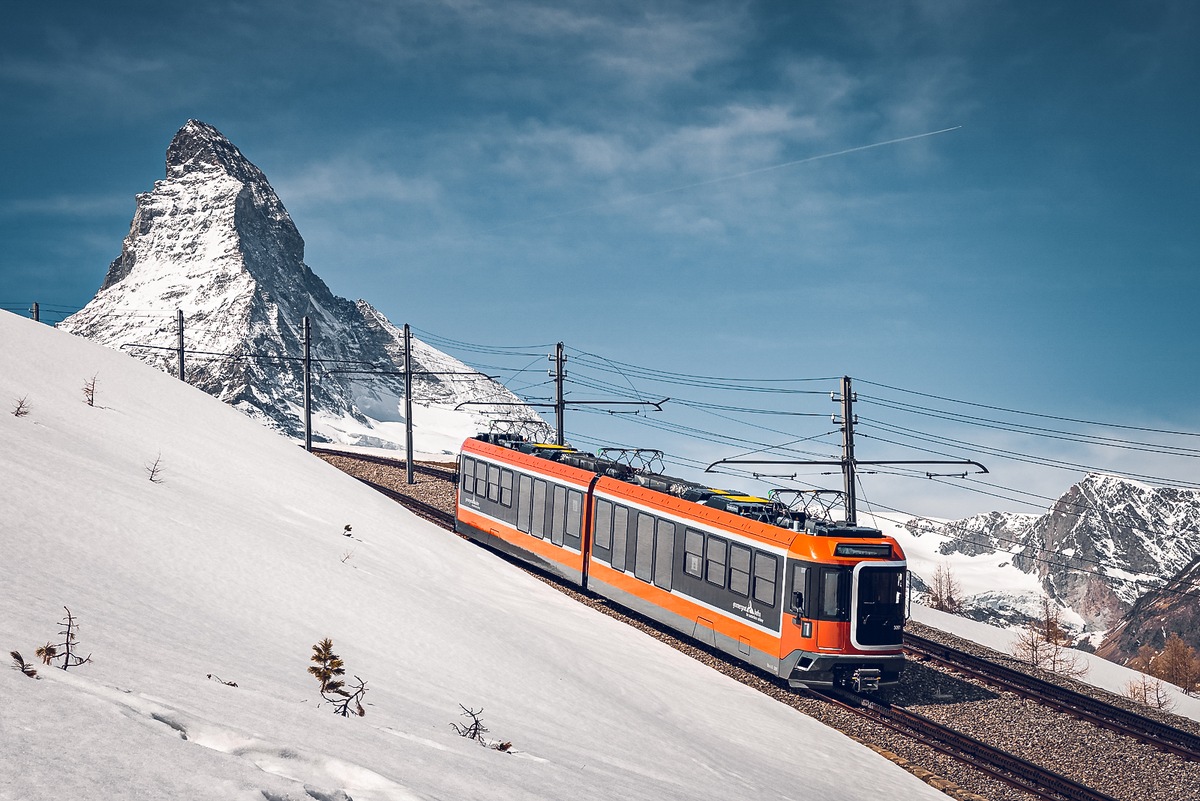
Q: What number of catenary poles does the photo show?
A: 6